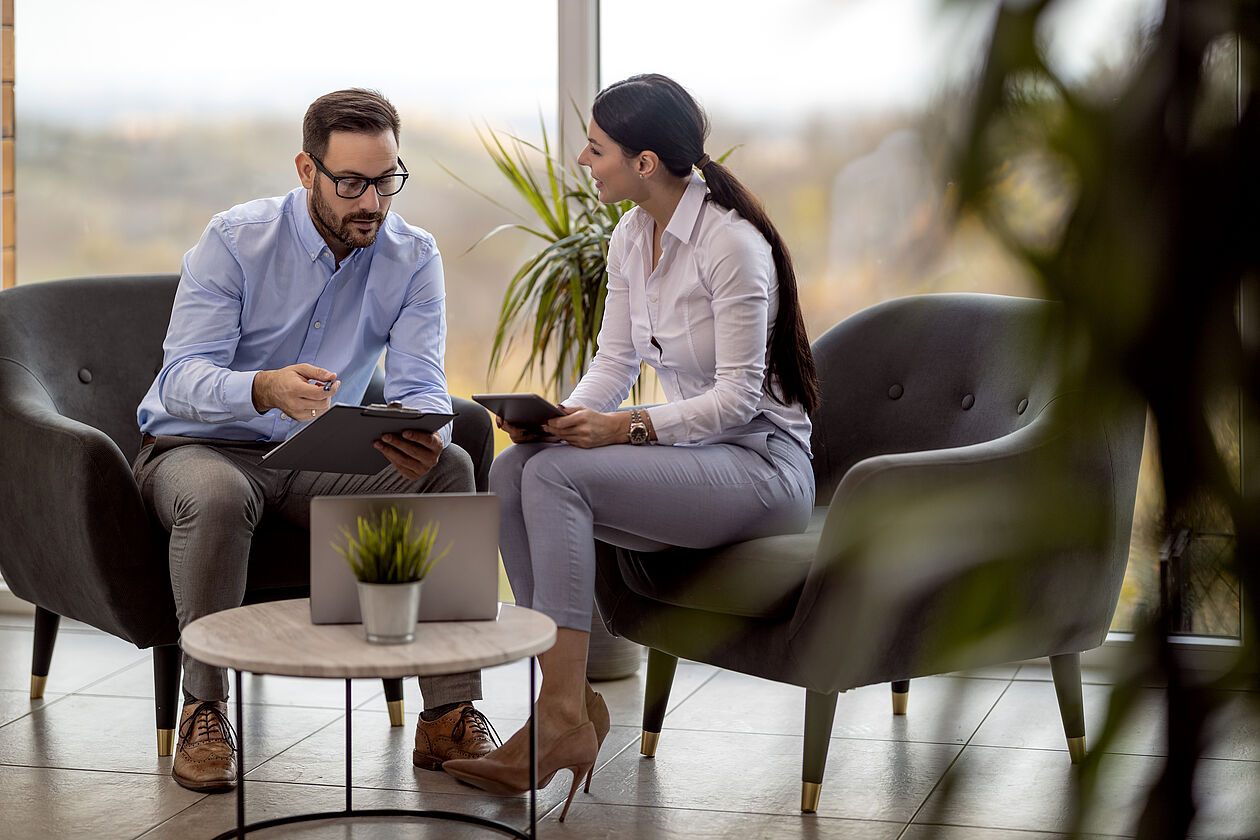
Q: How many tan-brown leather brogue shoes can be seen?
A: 2